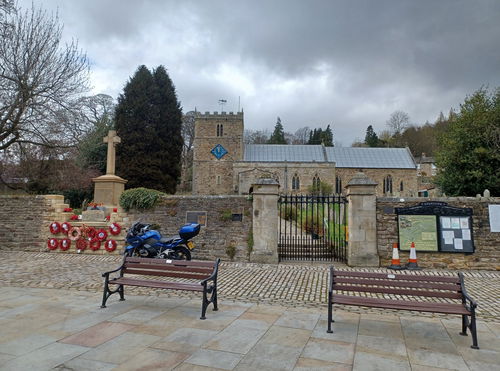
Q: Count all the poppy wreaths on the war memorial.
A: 11